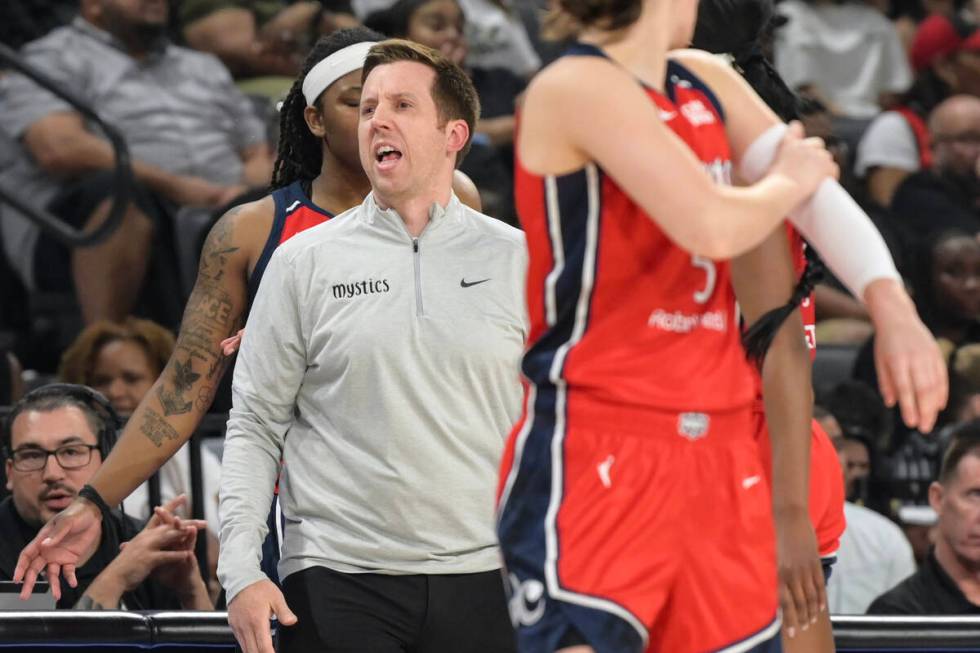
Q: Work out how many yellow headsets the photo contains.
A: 0